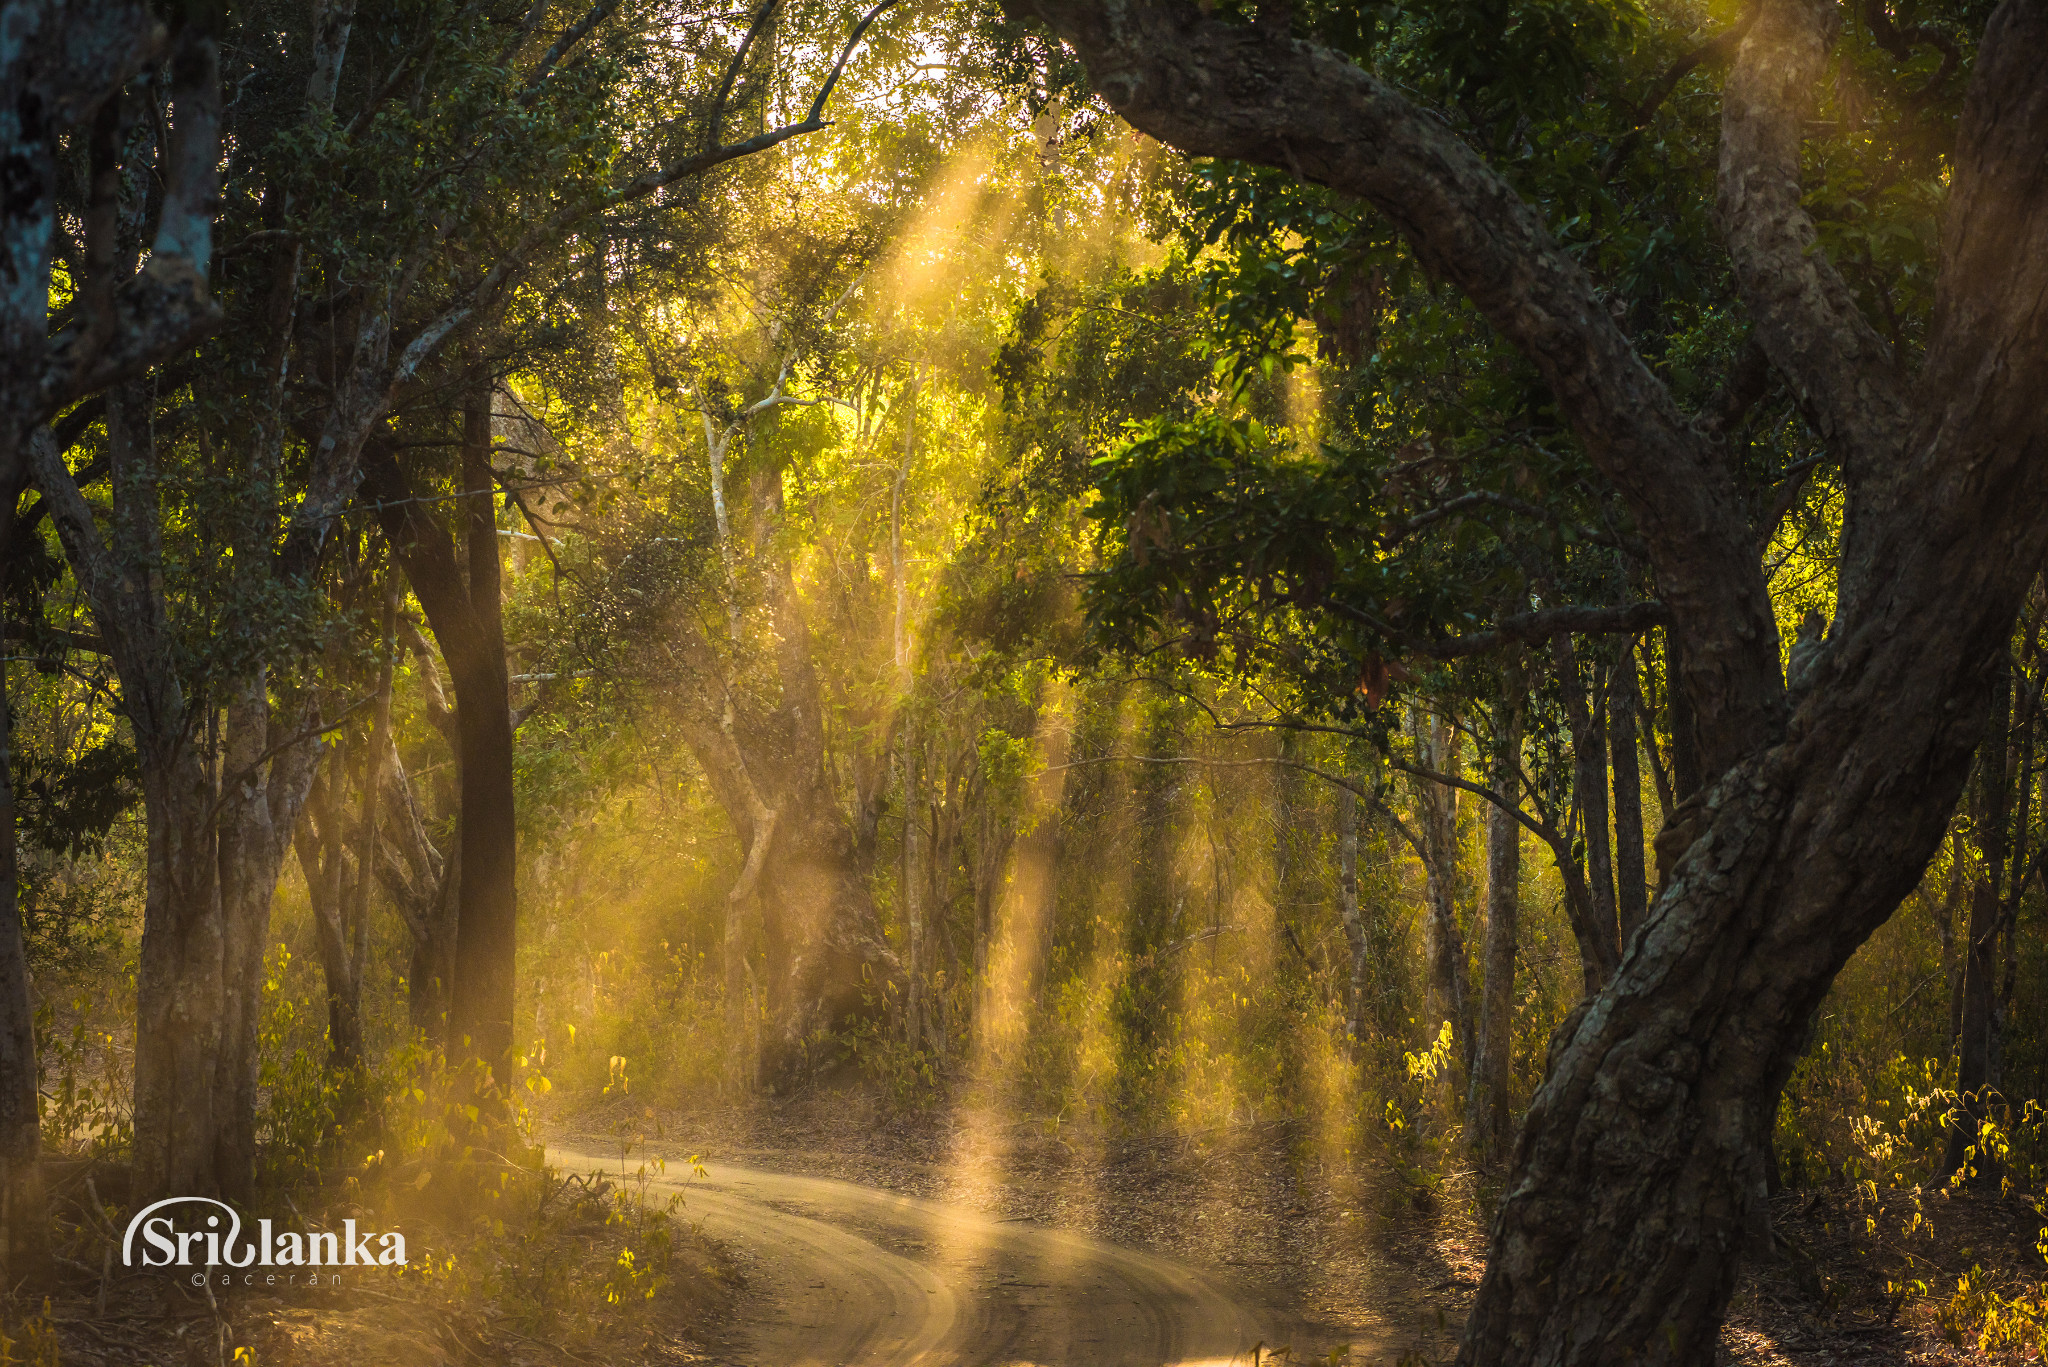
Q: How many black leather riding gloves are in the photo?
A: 0